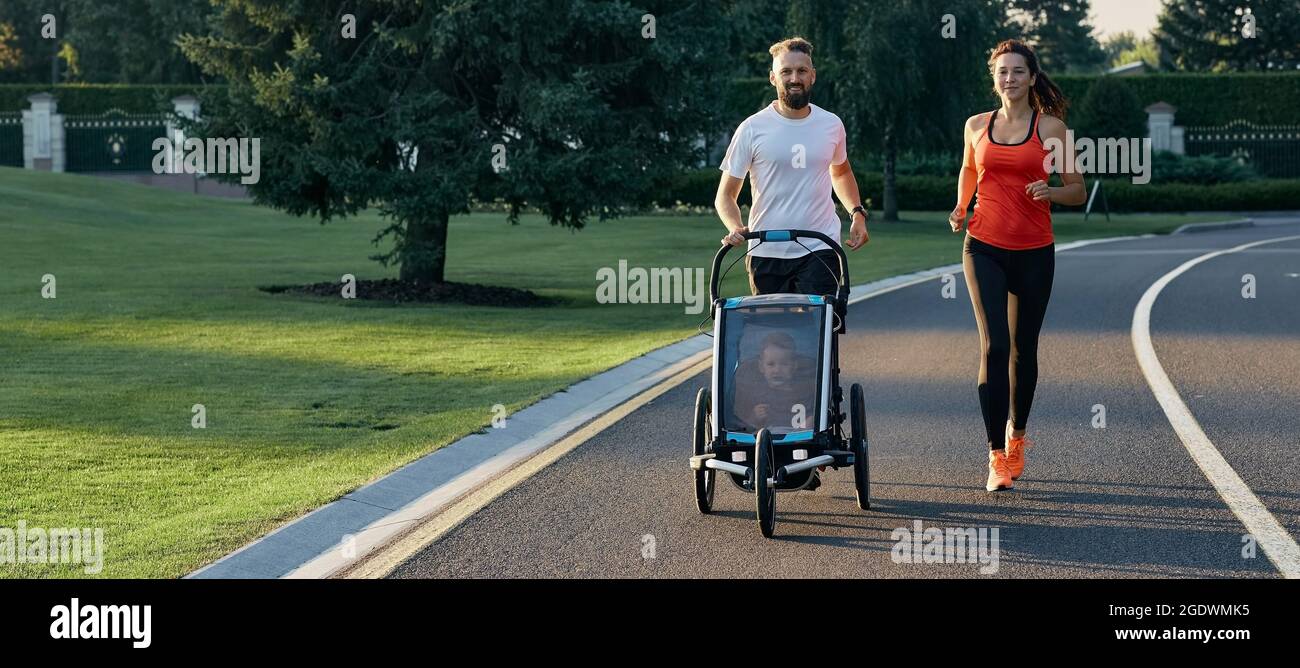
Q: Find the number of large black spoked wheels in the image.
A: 3